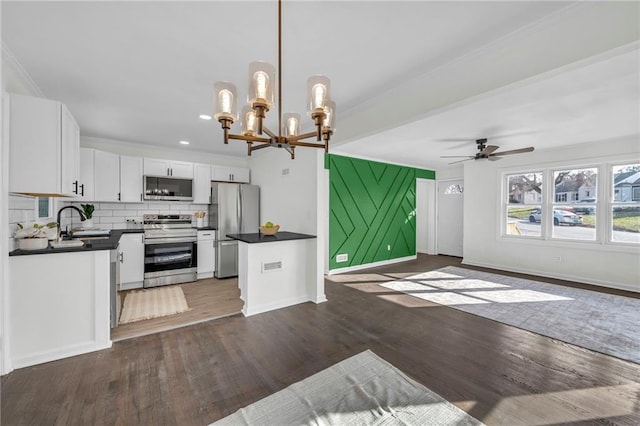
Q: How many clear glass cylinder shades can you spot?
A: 6